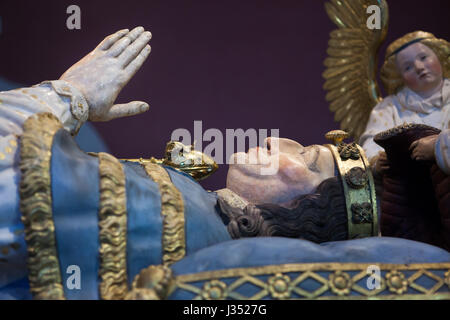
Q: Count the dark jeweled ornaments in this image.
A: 3